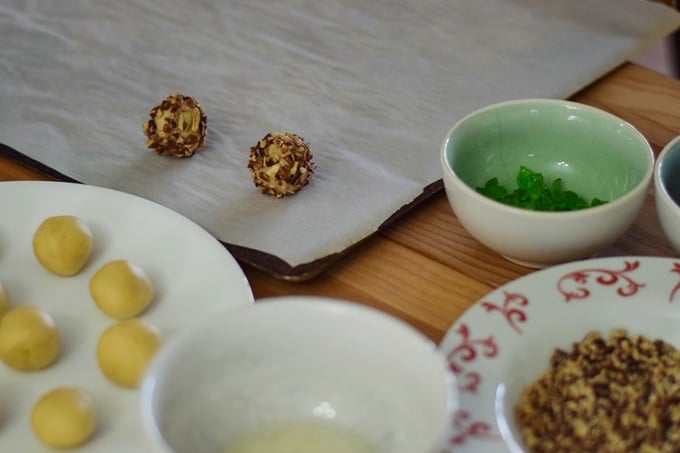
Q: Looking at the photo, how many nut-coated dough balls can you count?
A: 2